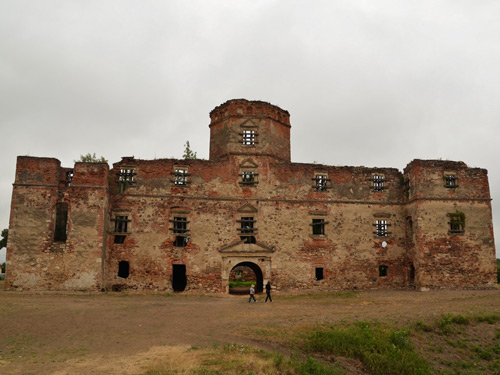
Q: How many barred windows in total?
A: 13